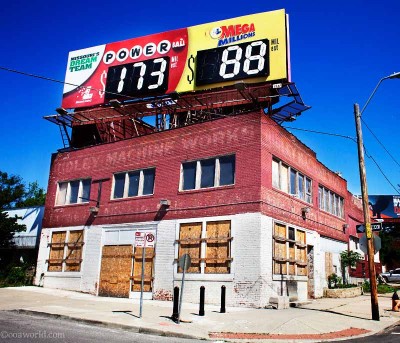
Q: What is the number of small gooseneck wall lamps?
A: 4